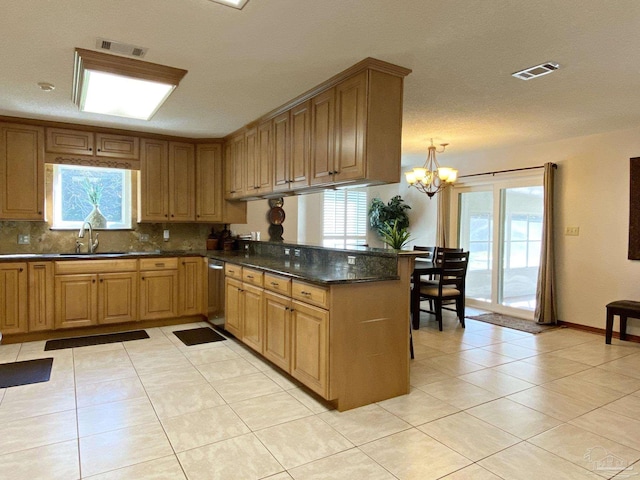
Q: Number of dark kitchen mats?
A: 3